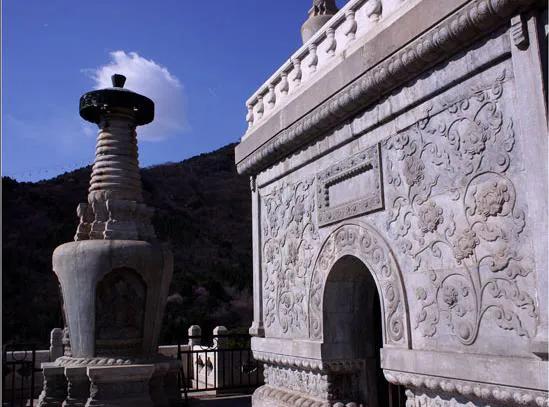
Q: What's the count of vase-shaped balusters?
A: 9